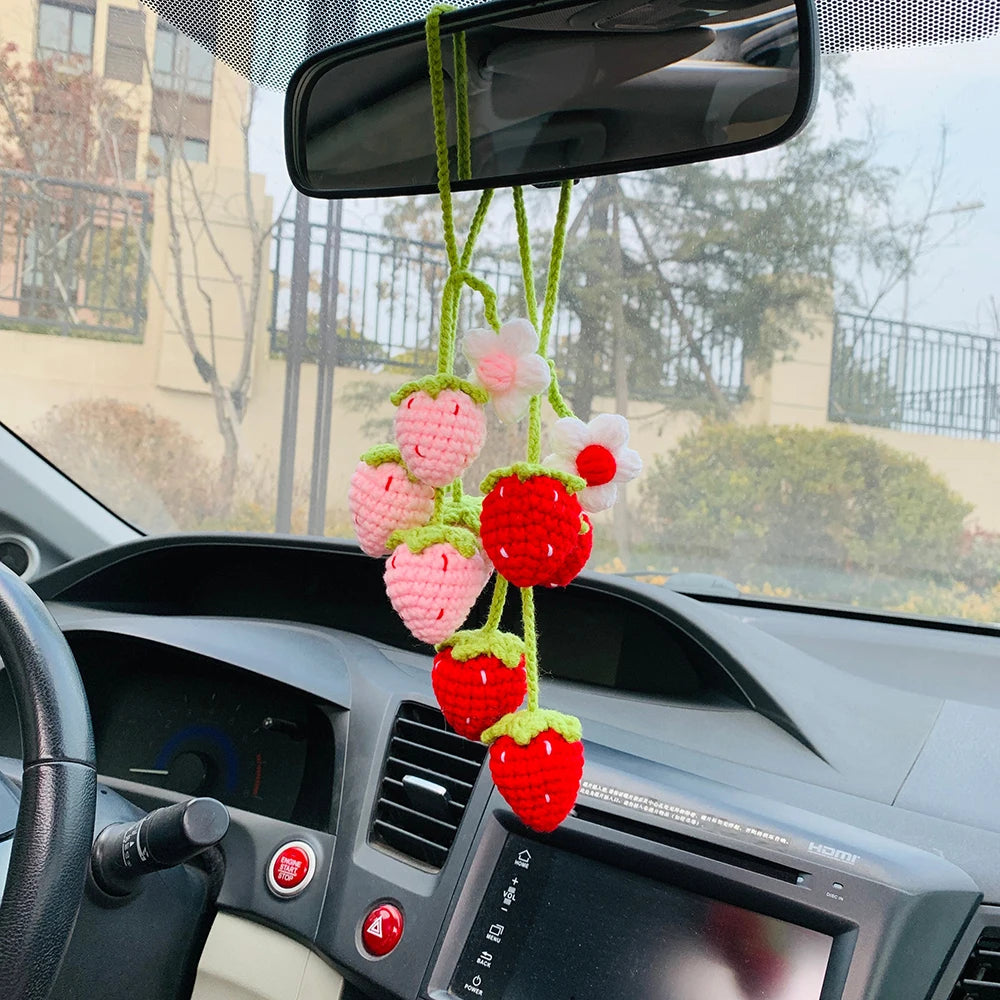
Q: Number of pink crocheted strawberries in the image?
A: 3